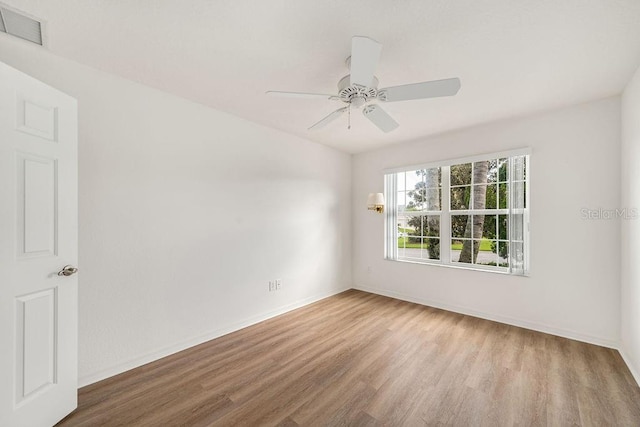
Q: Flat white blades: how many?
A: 5